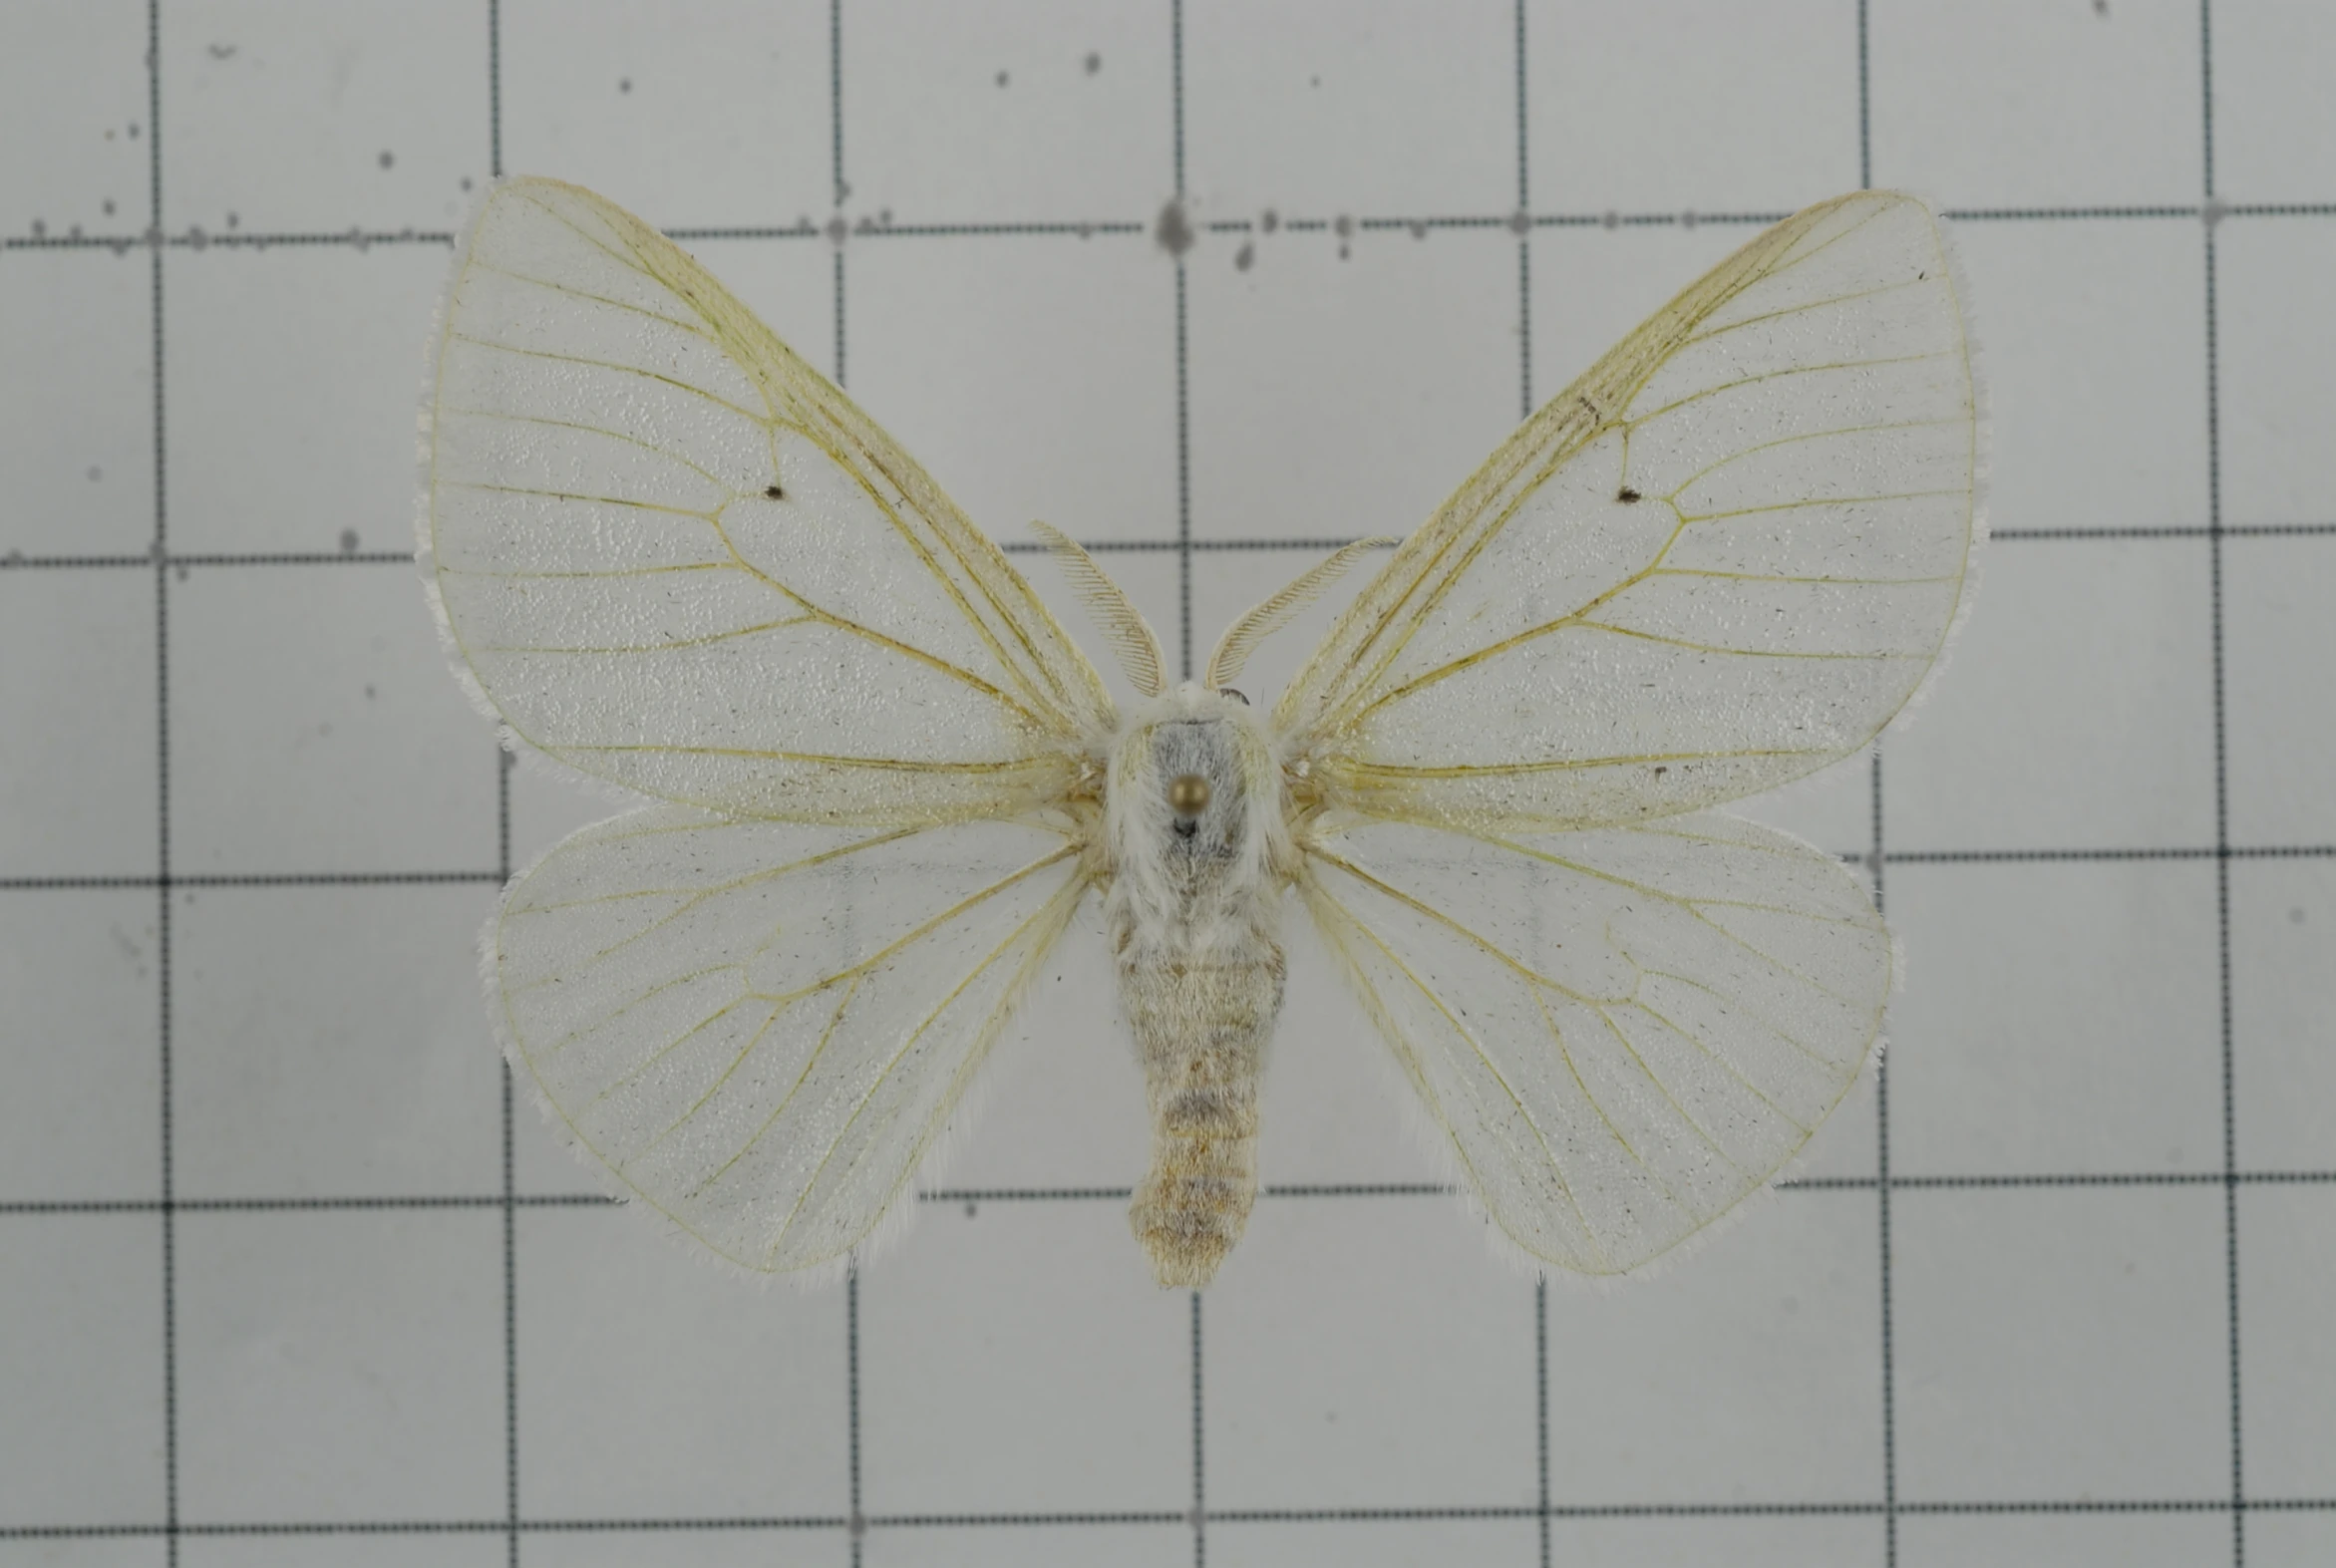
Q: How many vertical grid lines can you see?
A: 7